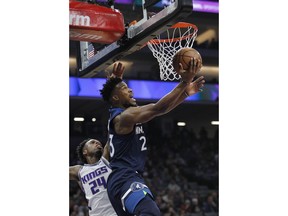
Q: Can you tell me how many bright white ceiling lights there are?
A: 4